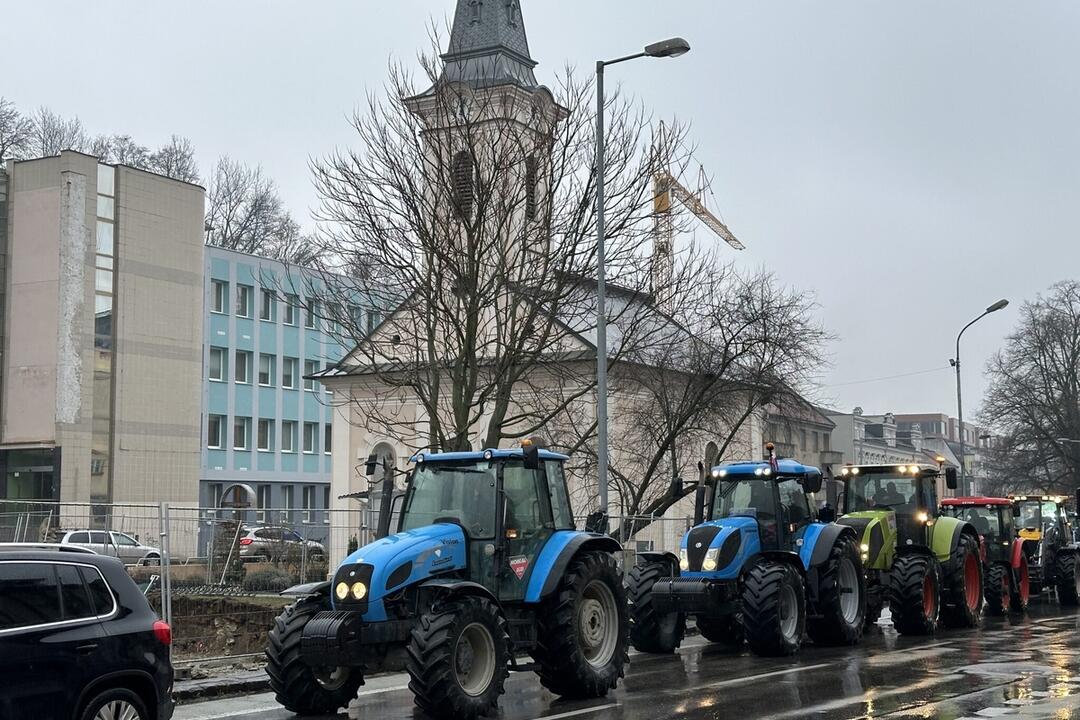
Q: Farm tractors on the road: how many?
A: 5